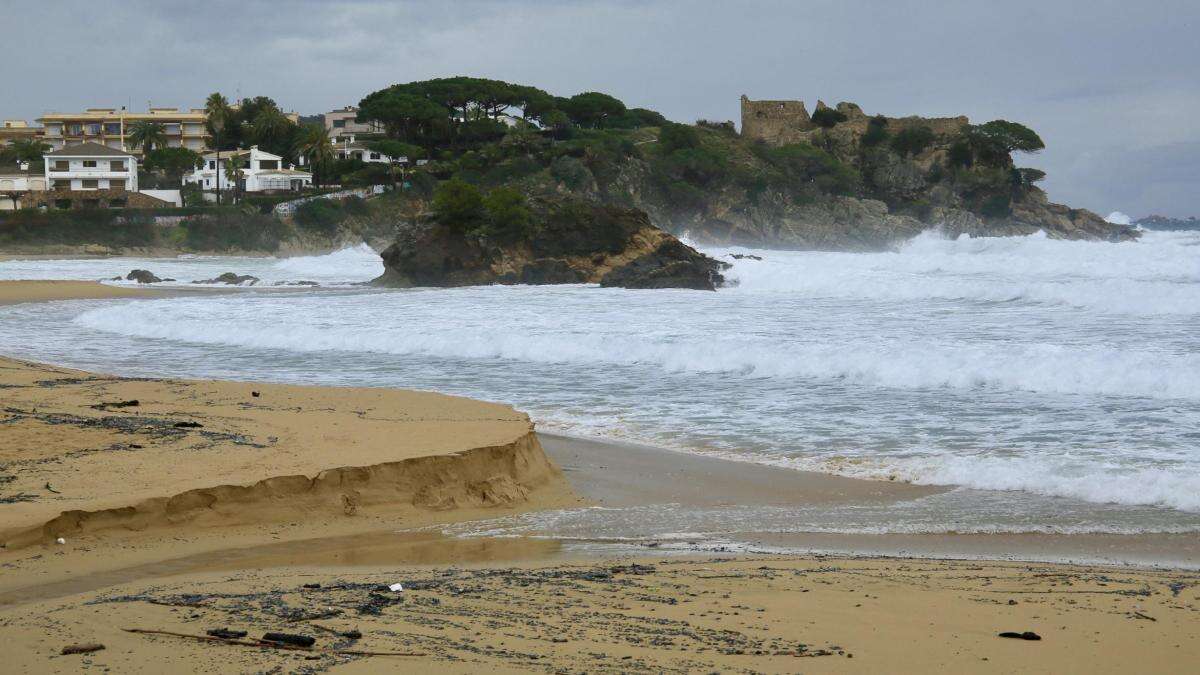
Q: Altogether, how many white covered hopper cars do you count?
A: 0